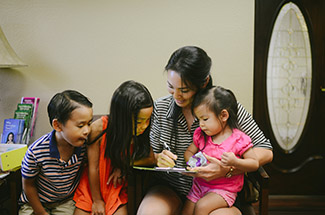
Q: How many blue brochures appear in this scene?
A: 1